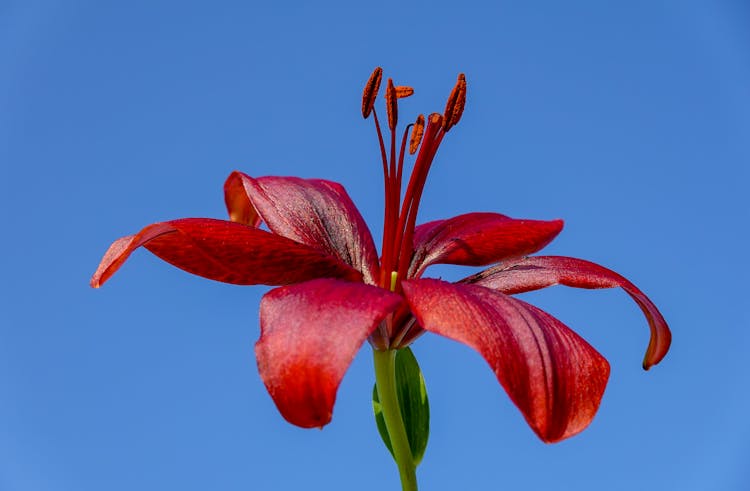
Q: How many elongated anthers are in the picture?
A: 5